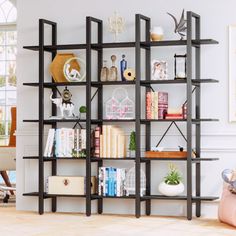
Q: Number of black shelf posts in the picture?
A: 8